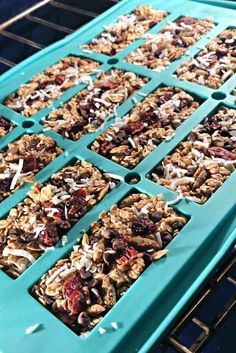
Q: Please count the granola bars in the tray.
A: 11